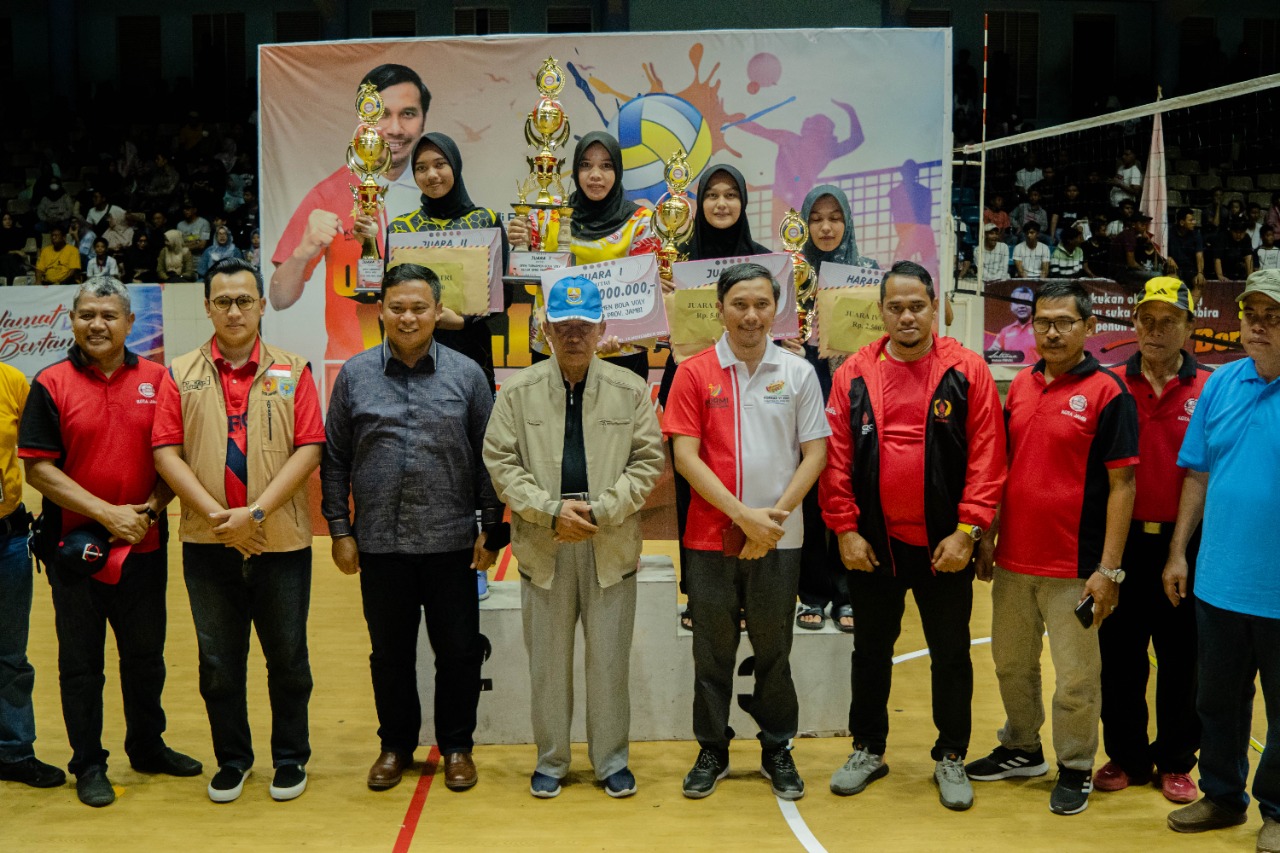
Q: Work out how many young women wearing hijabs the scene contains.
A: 4